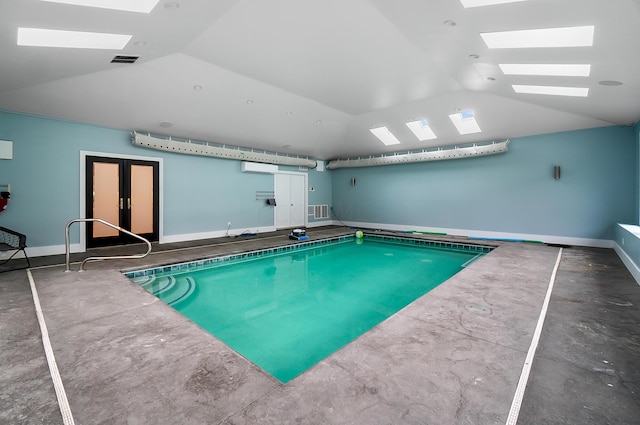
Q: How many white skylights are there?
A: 9